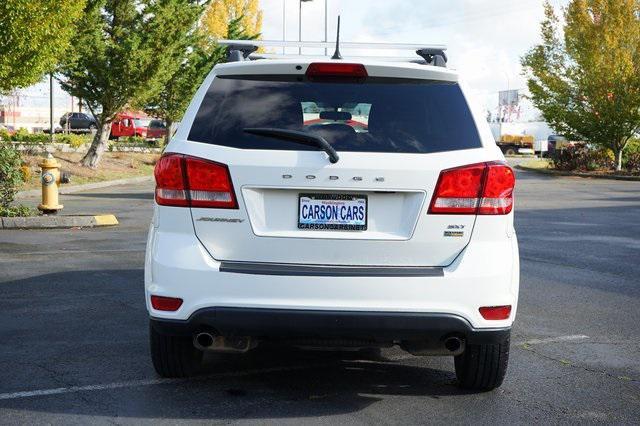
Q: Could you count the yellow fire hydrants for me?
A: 1